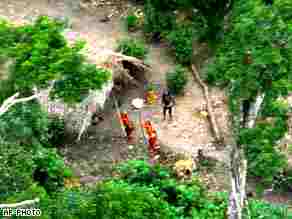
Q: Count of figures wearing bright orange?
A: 2